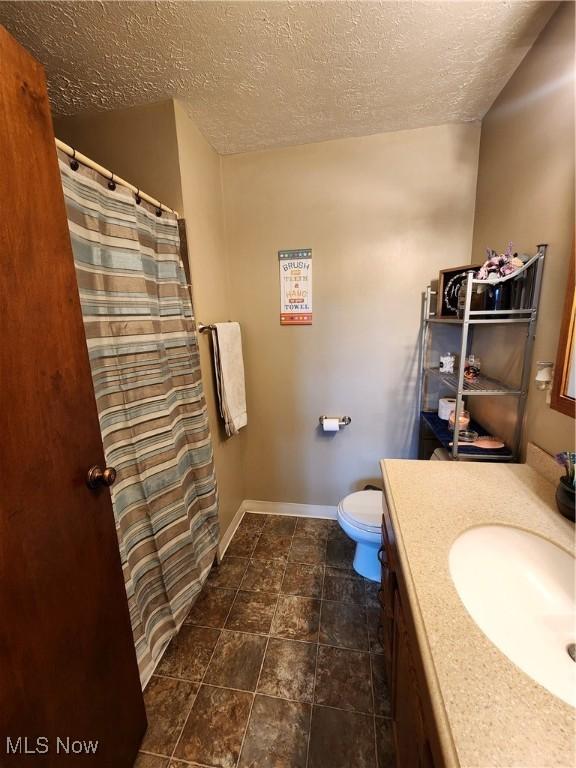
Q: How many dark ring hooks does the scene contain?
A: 4